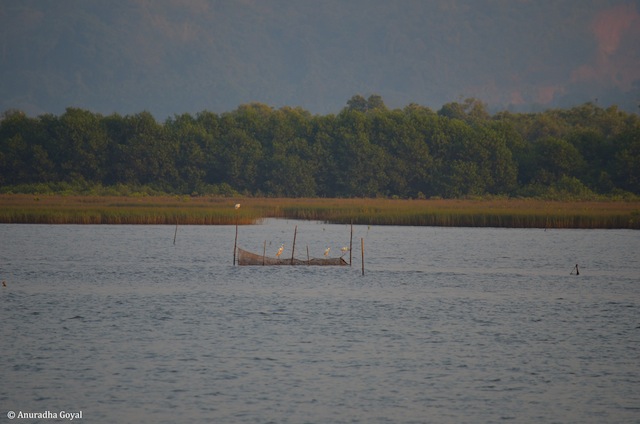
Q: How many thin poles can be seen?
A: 7